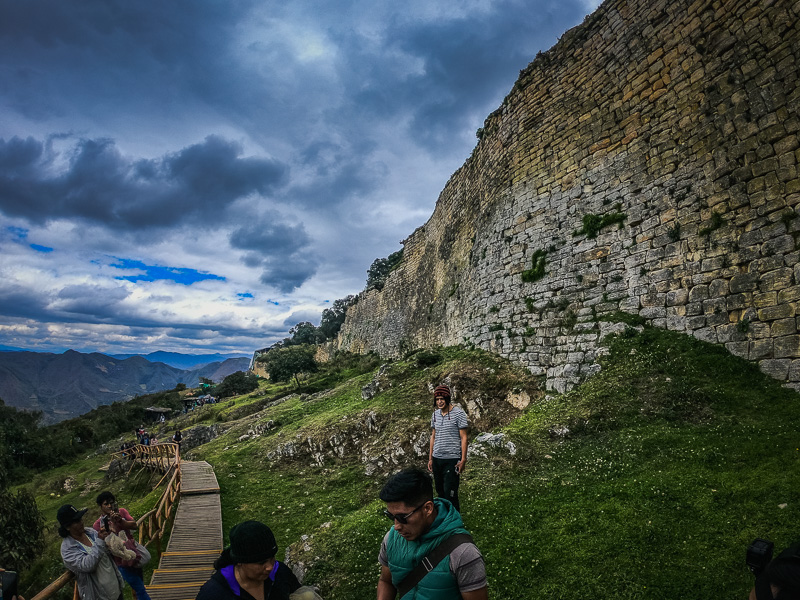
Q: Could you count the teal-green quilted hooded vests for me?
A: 1